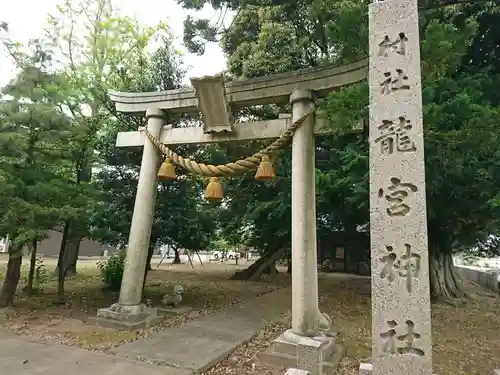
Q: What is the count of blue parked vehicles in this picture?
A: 0